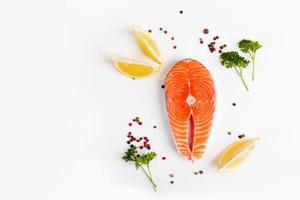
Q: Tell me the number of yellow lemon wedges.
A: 3